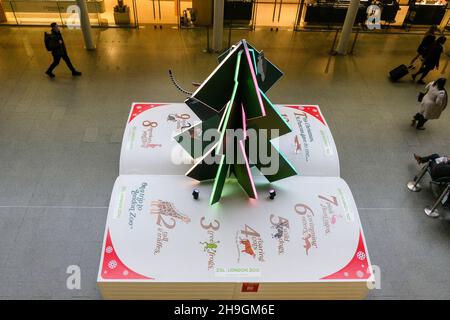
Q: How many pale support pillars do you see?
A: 3